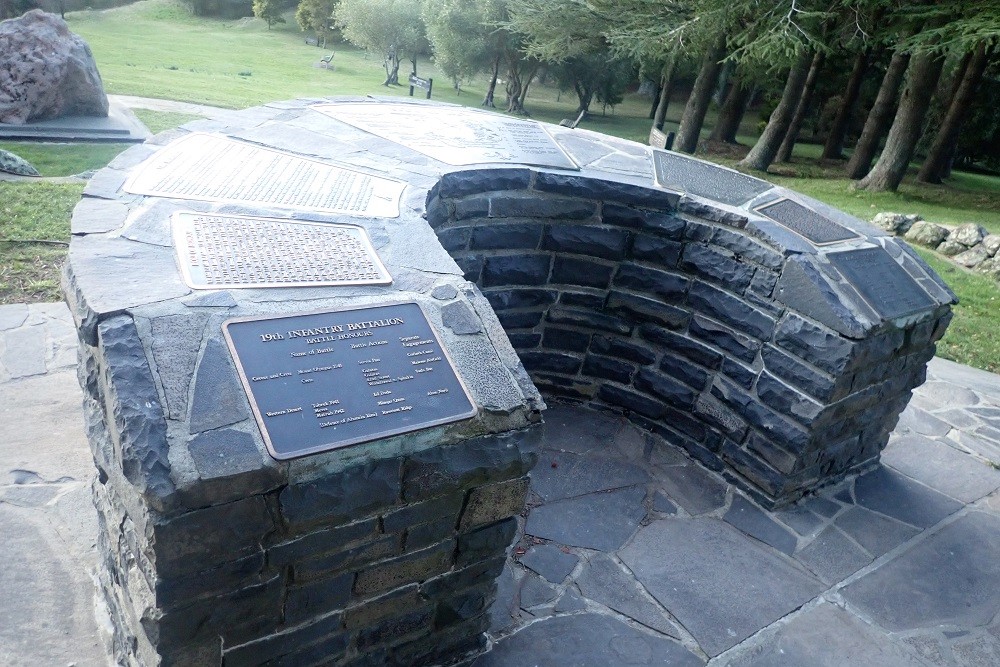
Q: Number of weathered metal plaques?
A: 7